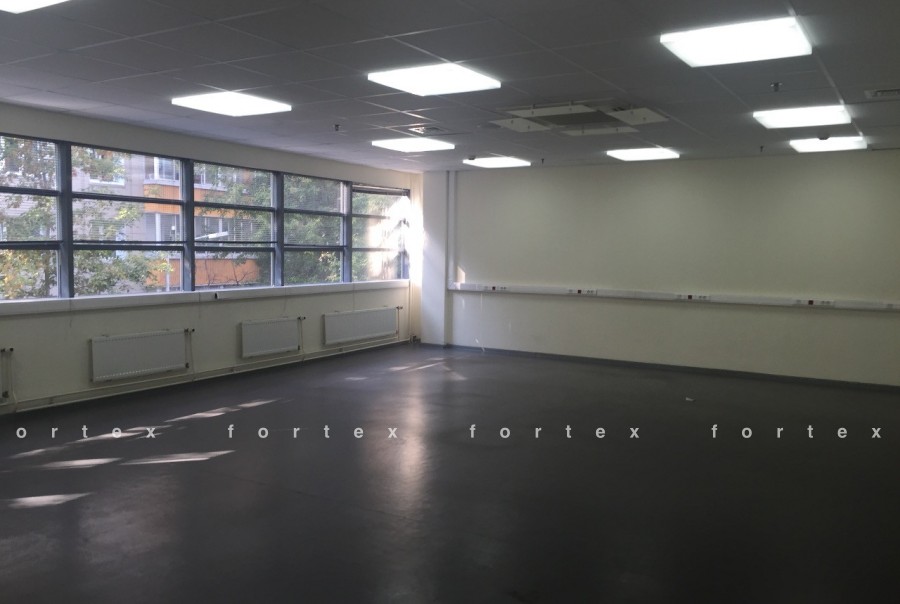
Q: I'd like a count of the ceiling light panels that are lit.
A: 9